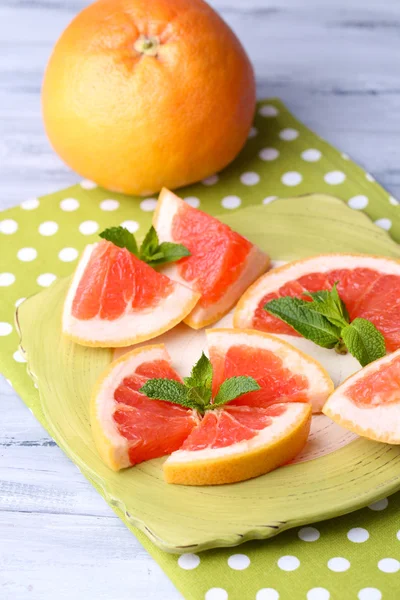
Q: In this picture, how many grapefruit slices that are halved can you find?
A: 1